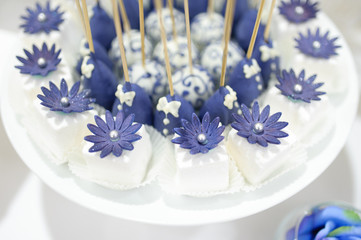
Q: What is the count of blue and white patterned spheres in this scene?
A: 7